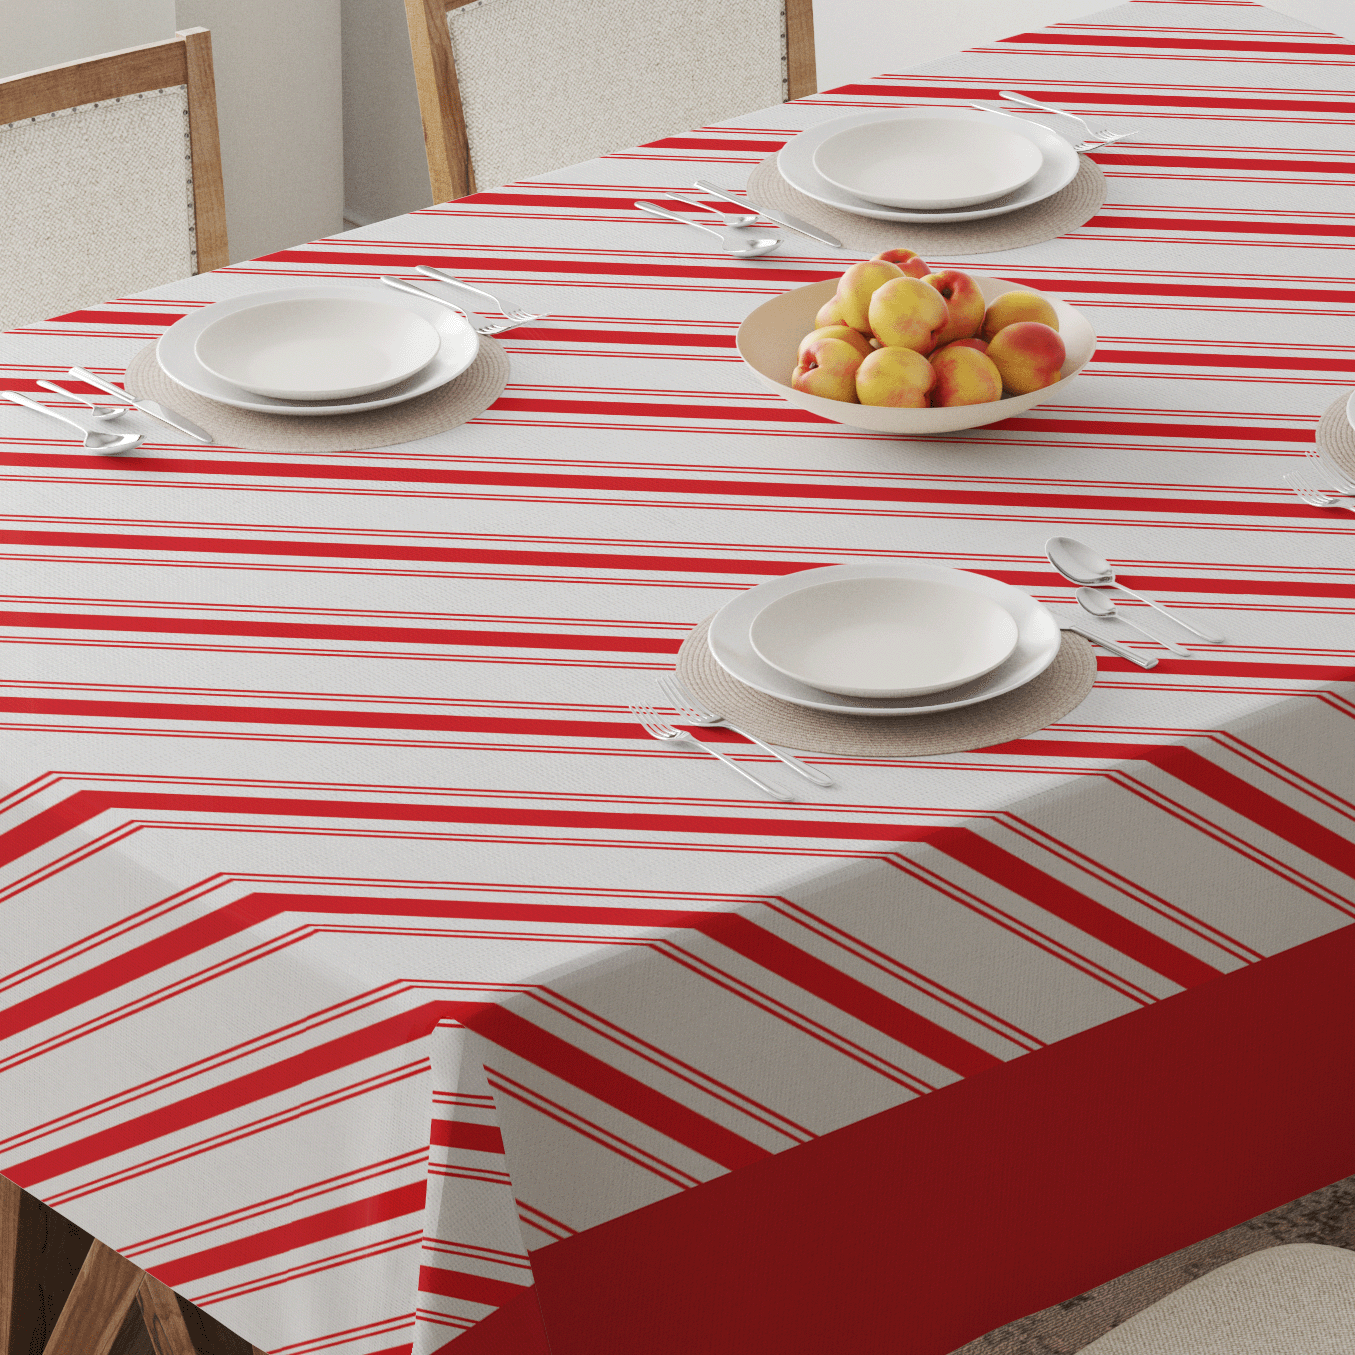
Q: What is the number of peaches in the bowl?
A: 12